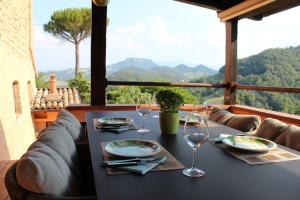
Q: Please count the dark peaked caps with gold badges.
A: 0